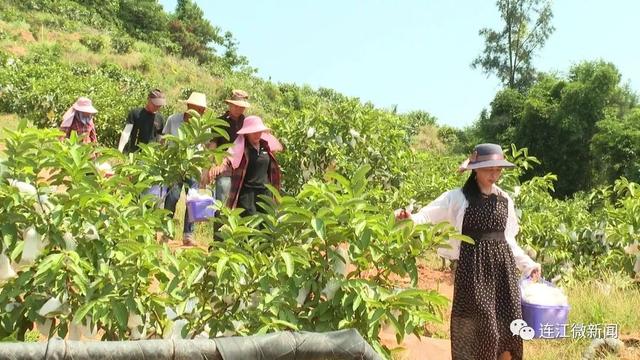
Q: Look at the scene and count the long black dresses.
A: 1